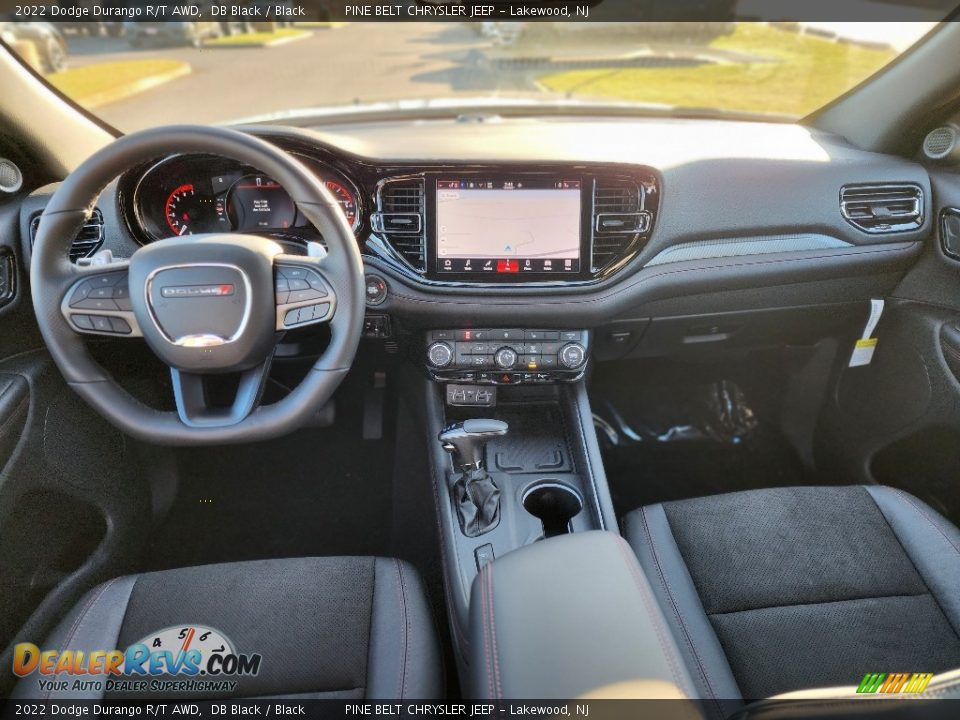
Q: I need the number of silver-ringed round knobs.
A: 3